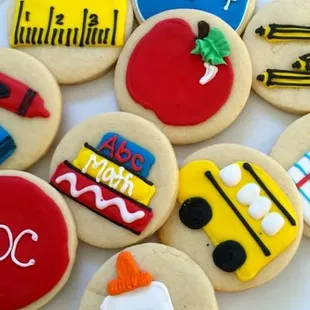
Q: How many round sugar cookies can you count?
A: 10